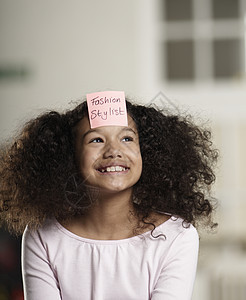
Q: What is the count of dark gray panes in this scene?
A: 4